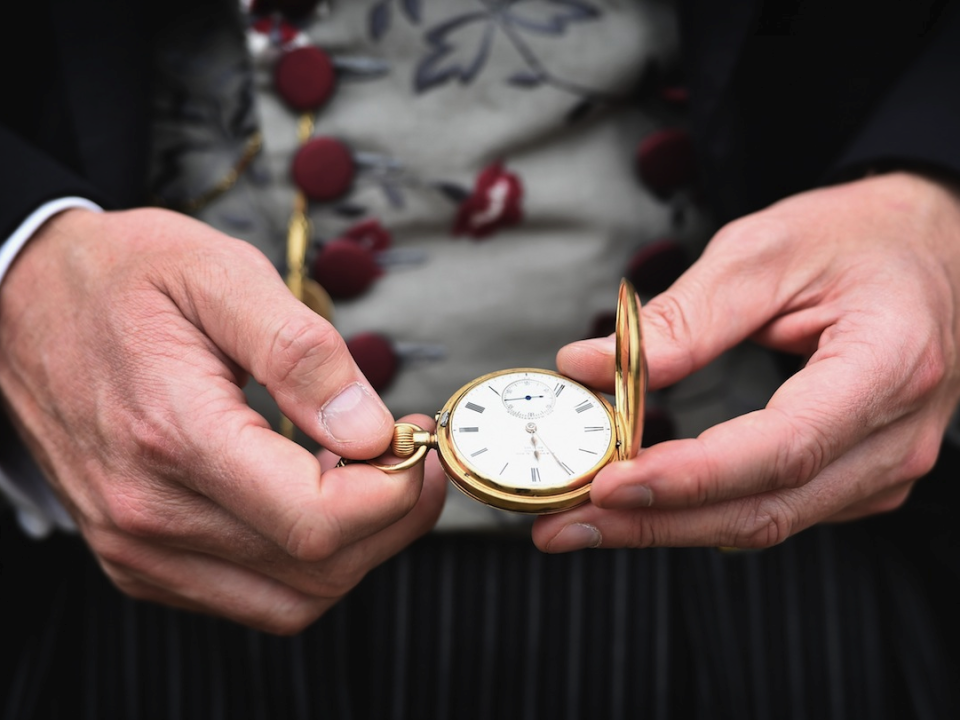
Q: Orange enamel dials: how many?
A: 0